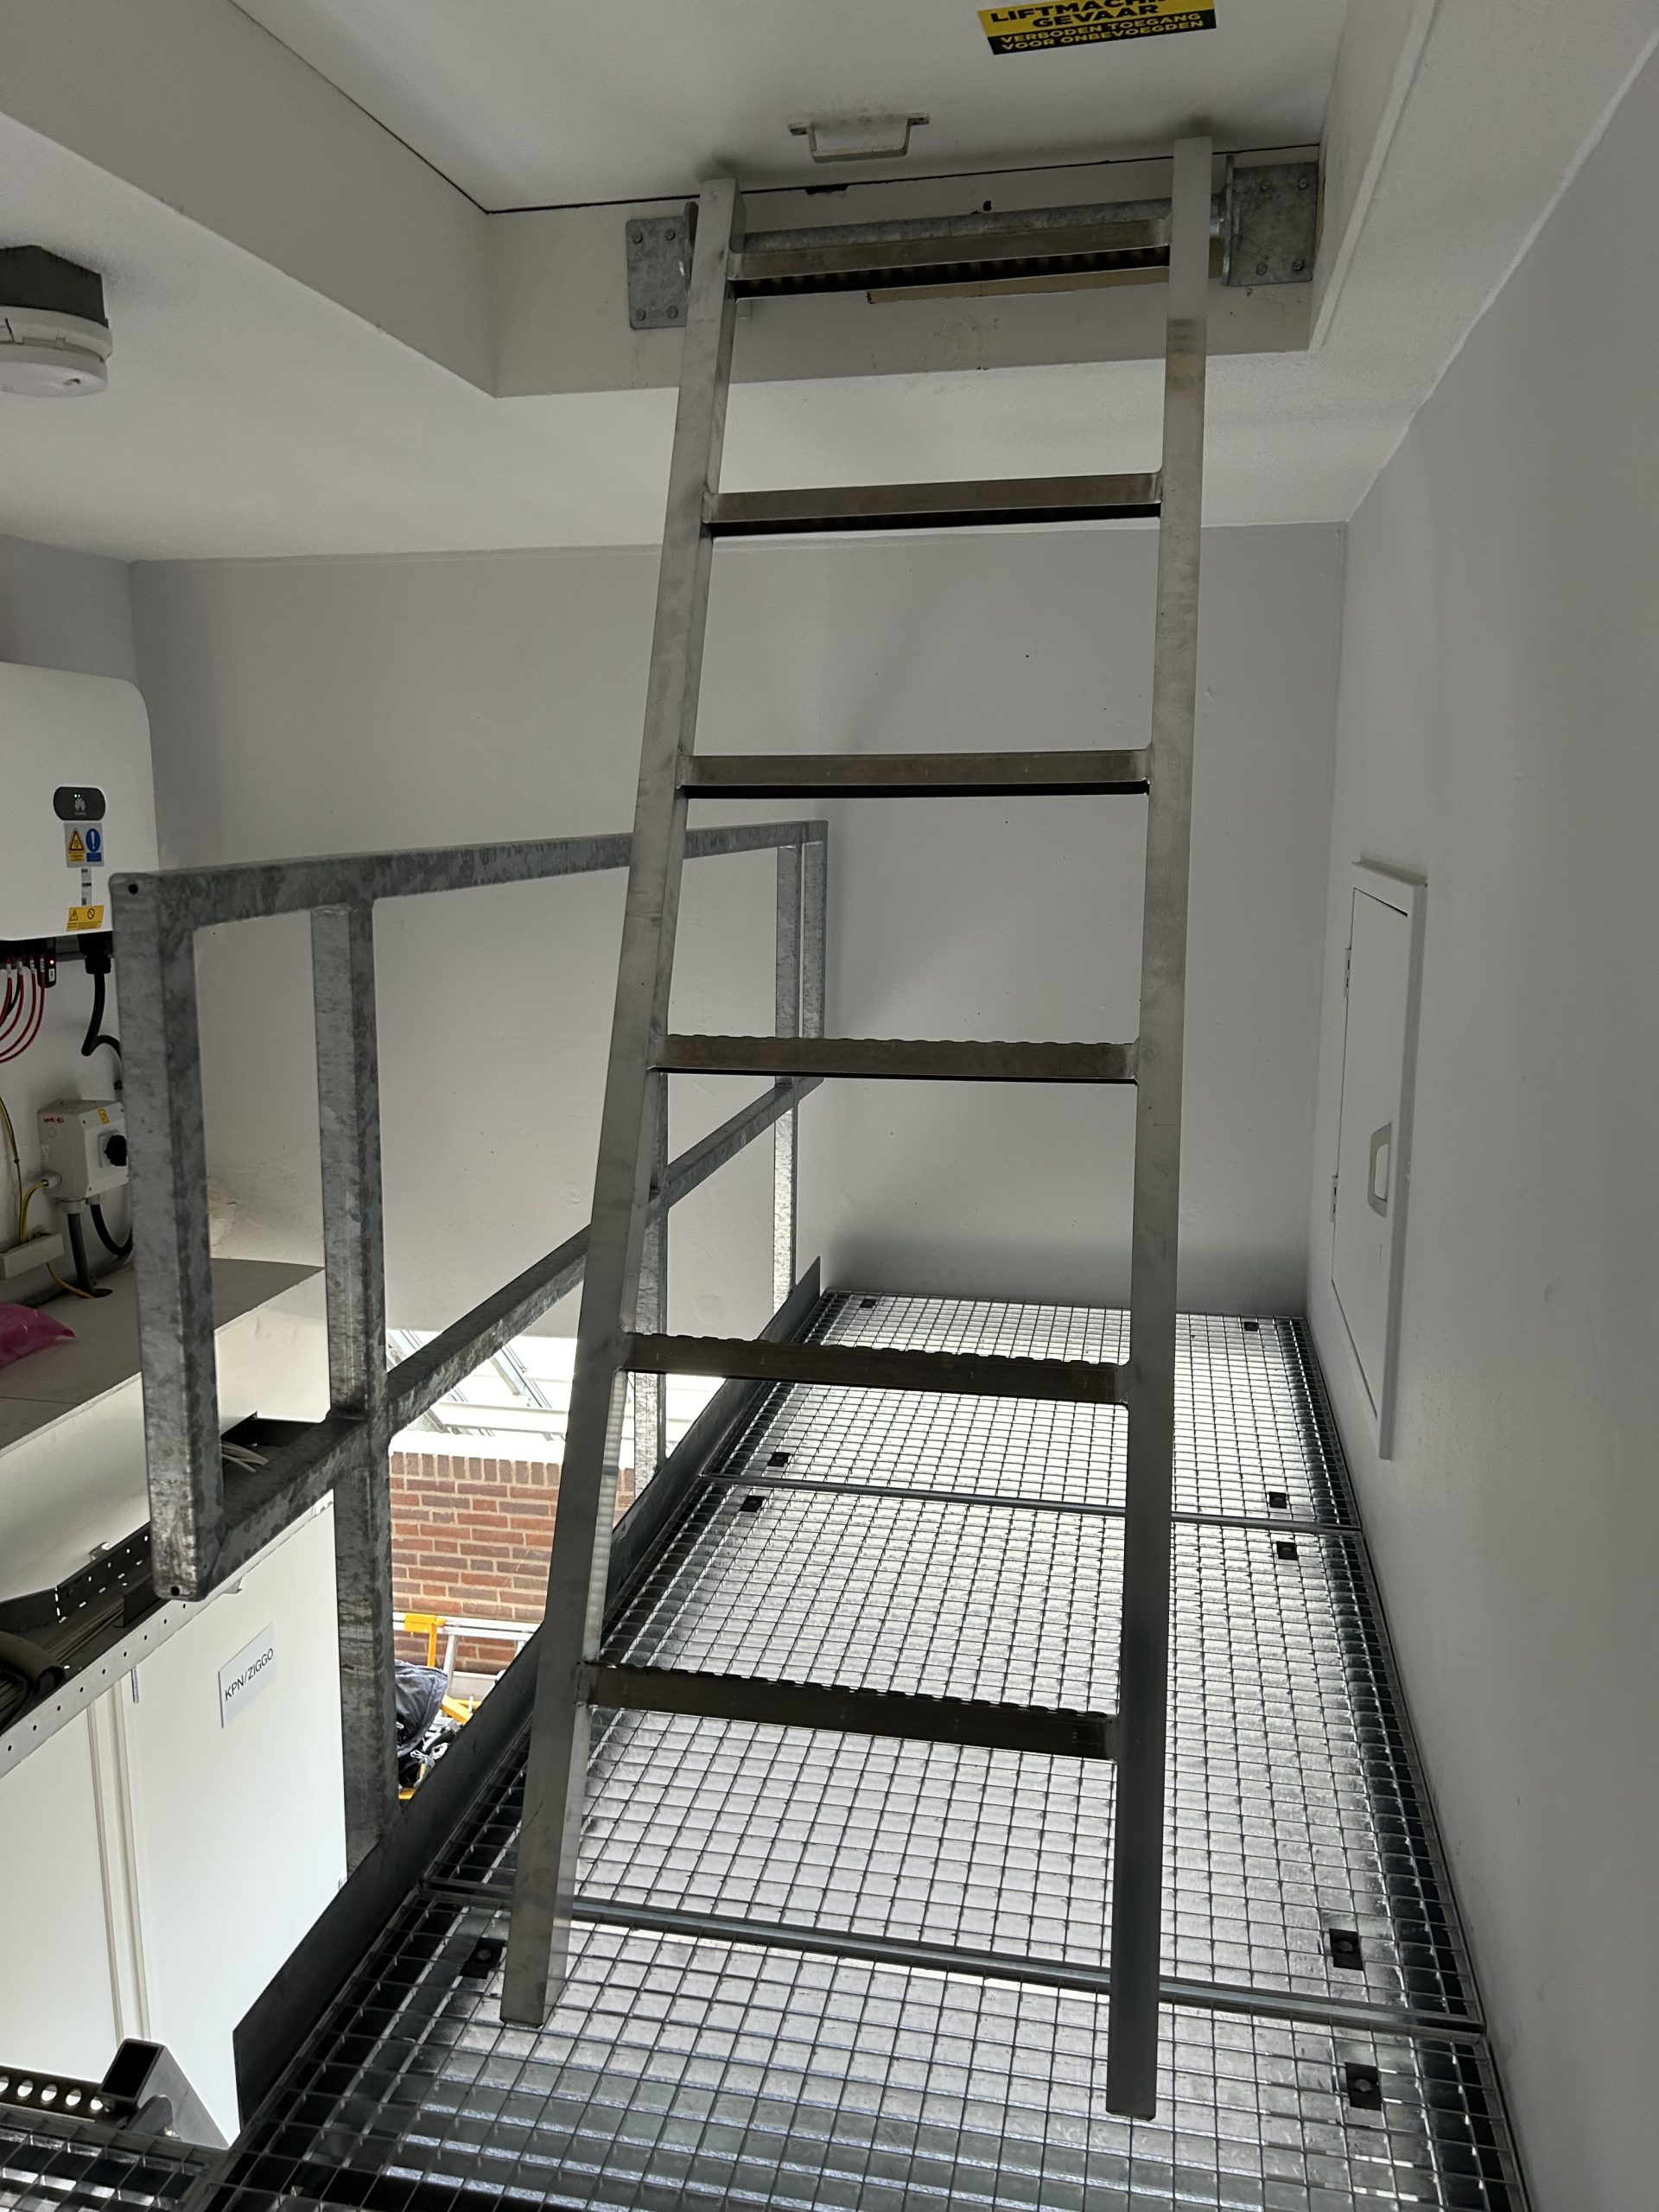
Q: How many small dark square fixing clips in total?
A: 9